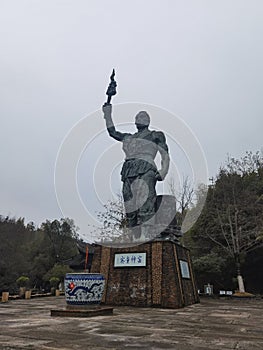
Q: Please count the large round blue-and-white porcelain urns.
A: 1